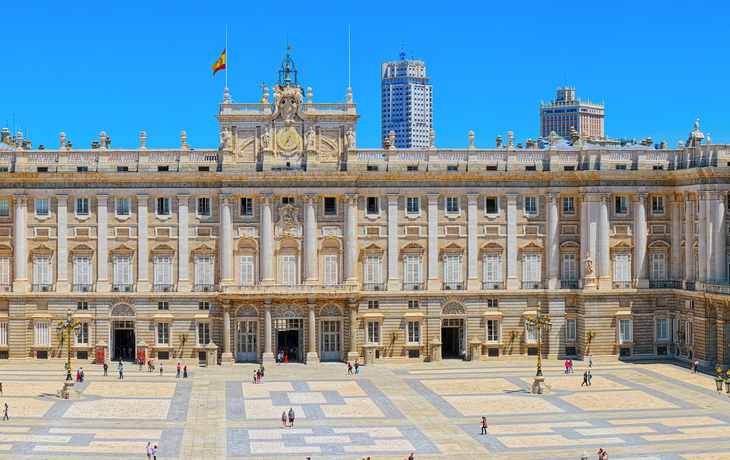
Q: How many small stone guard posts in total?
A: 6